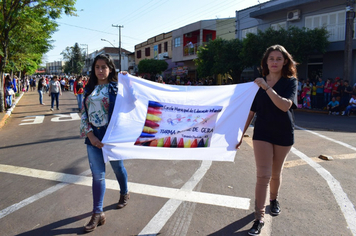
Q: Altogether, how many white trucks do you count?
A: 0